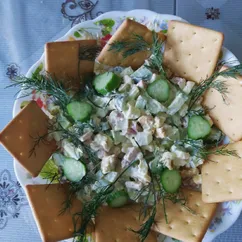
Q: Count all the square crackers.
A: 9